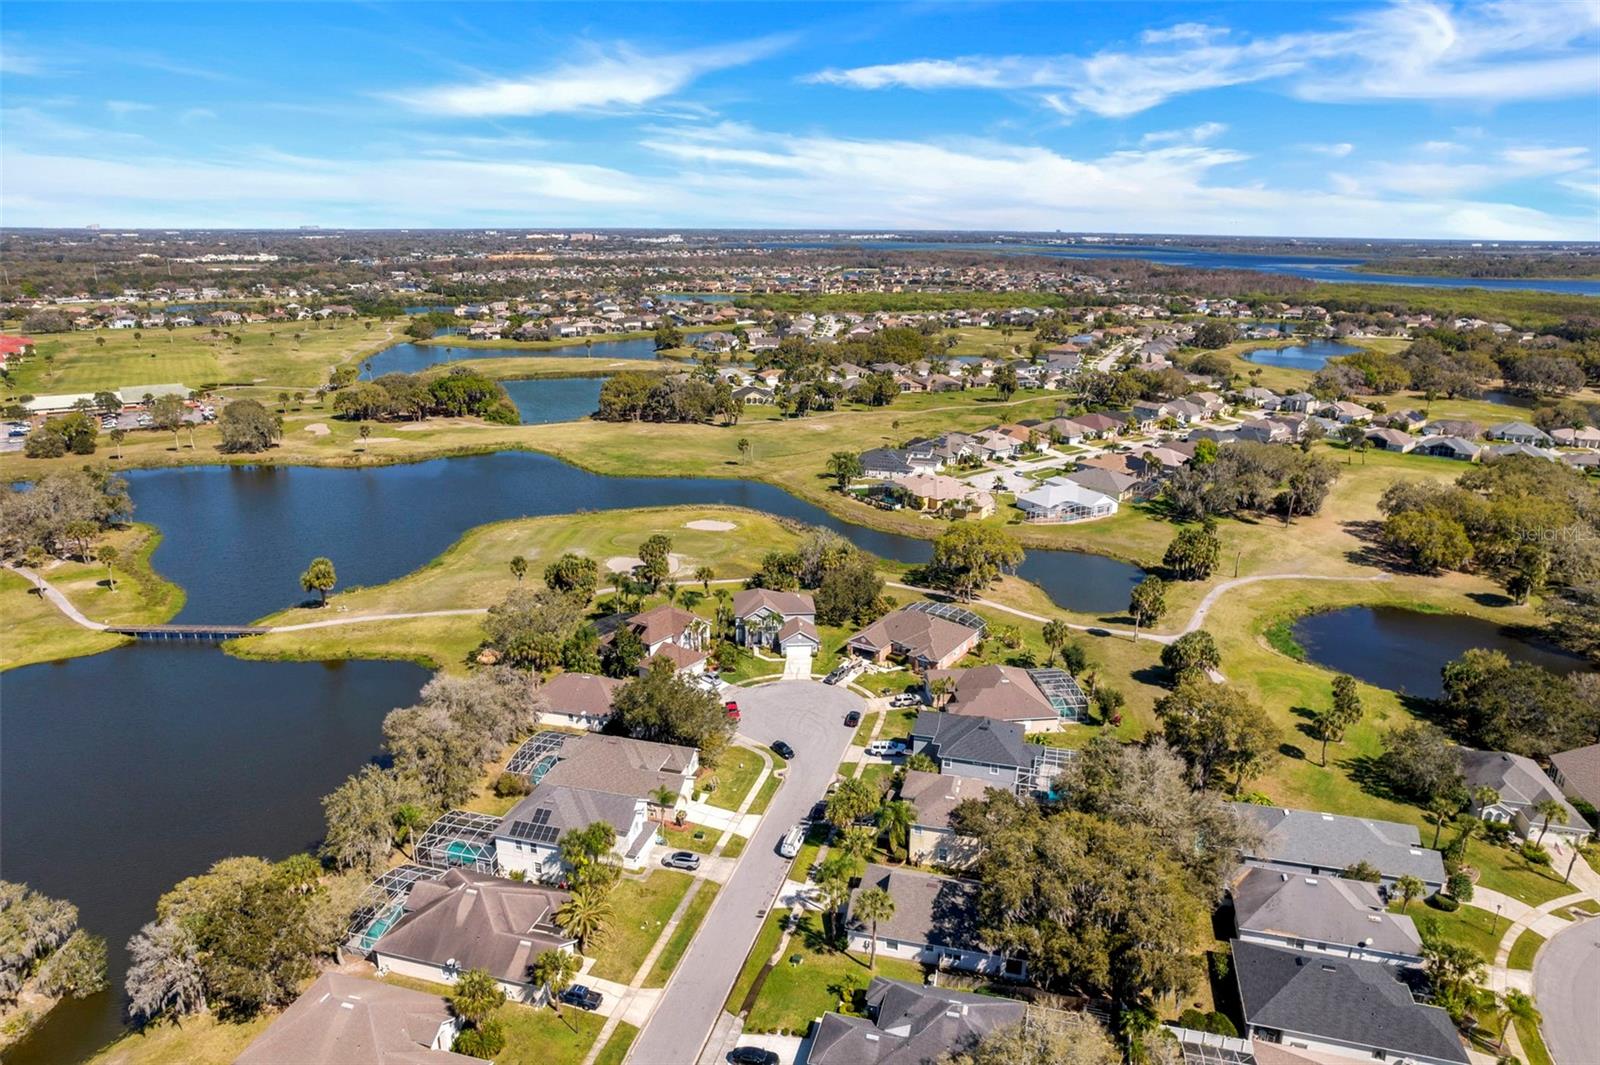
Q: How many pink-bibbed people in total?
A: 0